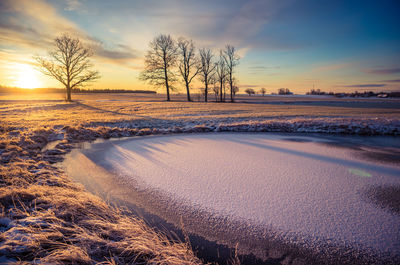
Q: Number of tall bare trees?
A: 6